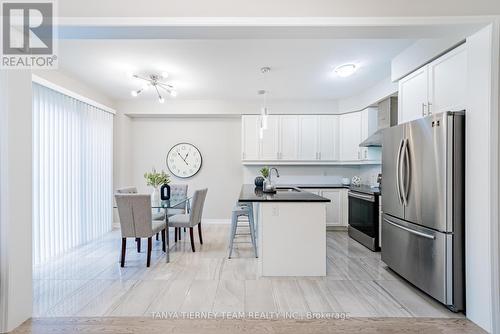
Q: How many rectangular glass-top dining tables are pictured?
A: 1